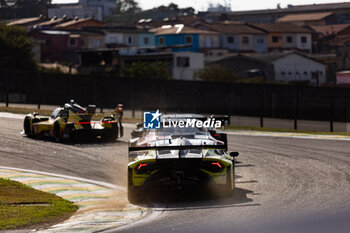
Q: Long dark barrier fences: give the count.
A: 1